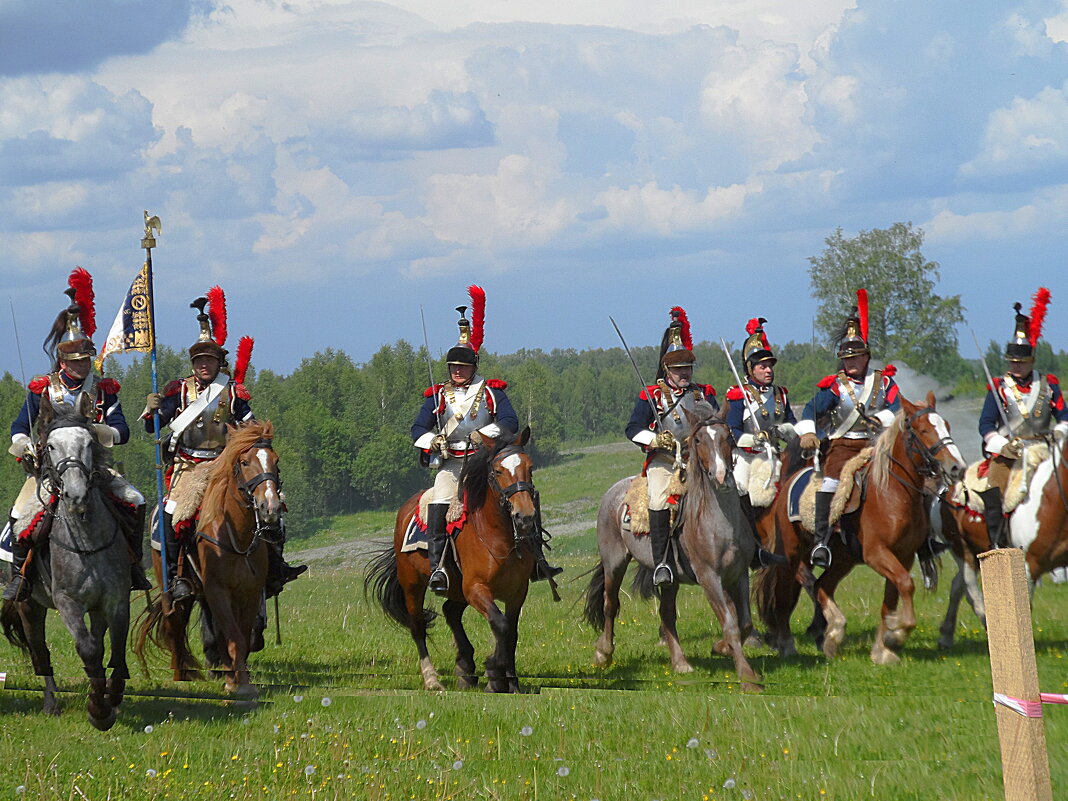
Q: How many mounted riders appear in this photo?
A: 7